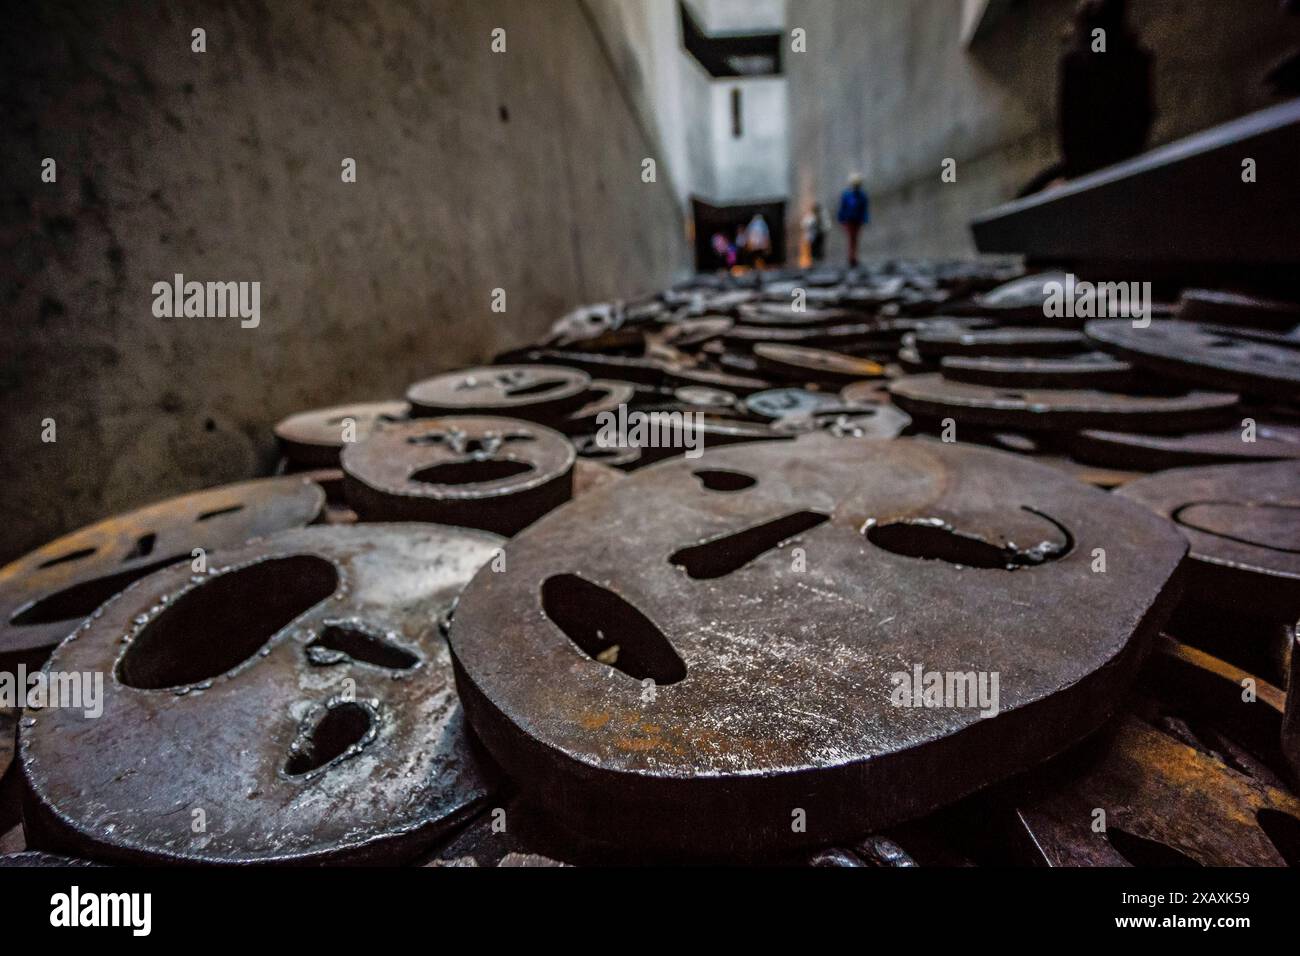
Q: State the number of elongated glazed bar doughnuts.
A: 0